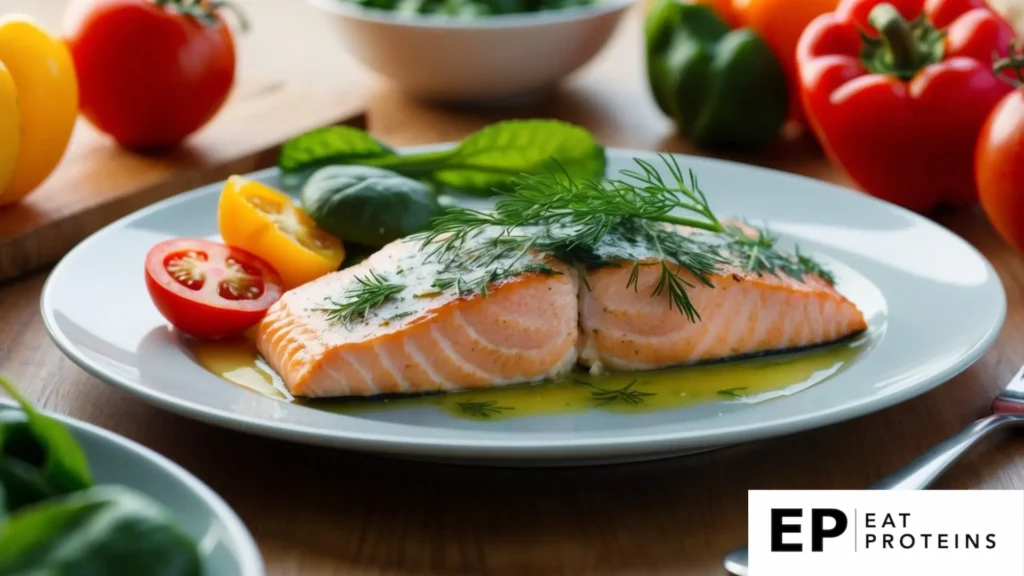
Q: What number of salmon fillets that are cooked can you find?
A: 2